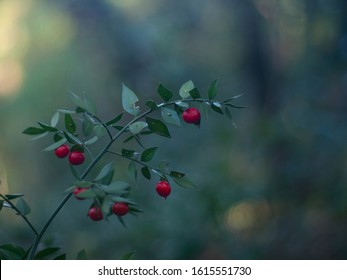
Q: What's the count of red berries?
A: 7